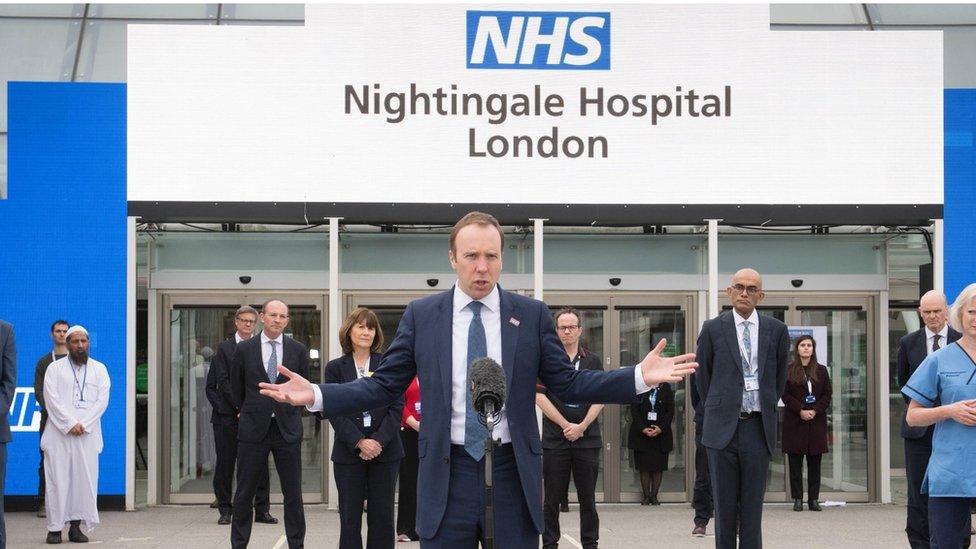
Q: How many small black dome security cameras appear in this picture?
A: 4